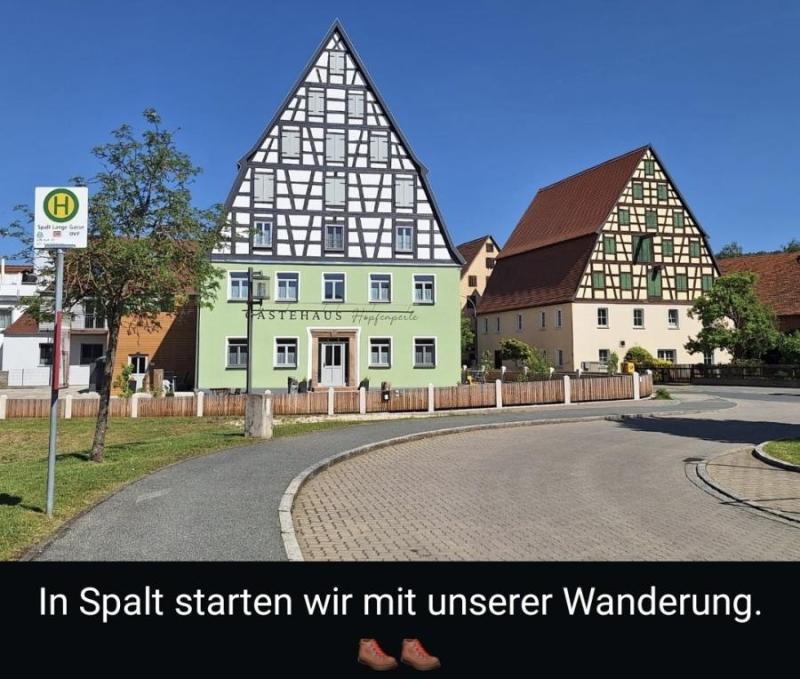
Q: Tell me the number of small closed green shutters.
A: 13